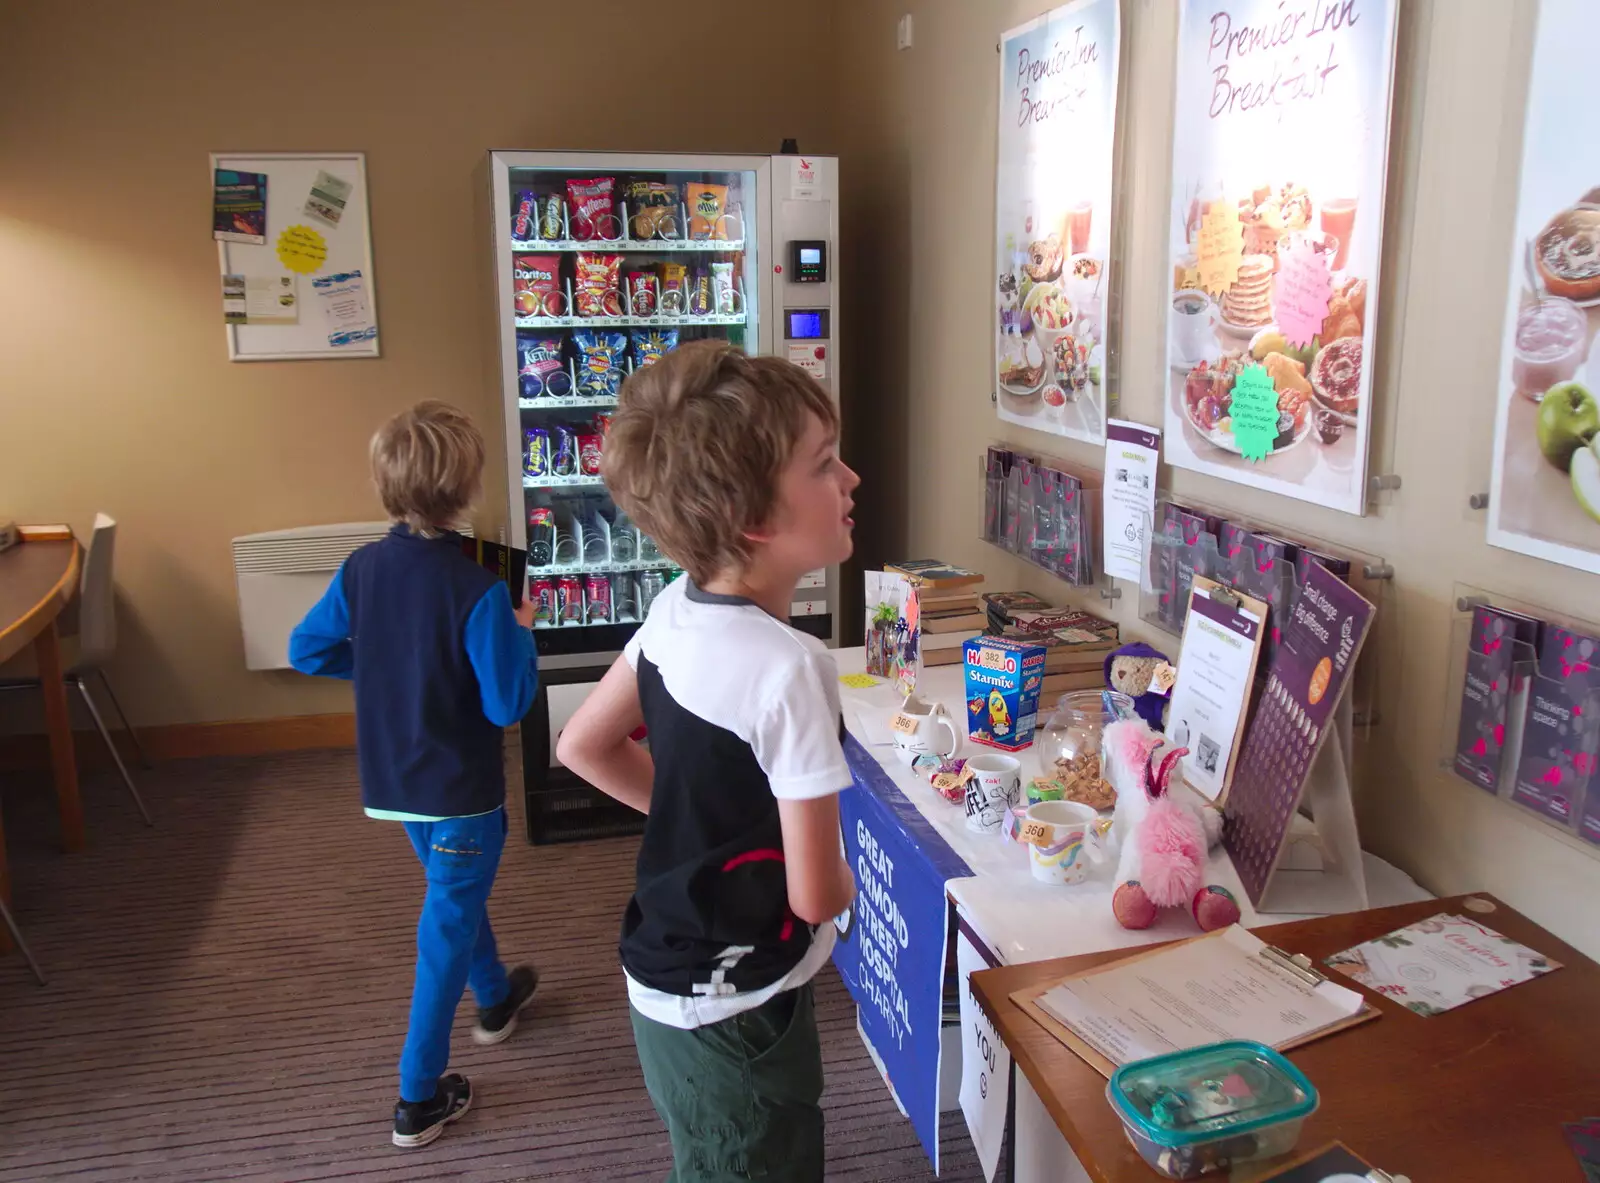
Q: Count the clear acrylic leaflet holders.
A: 3